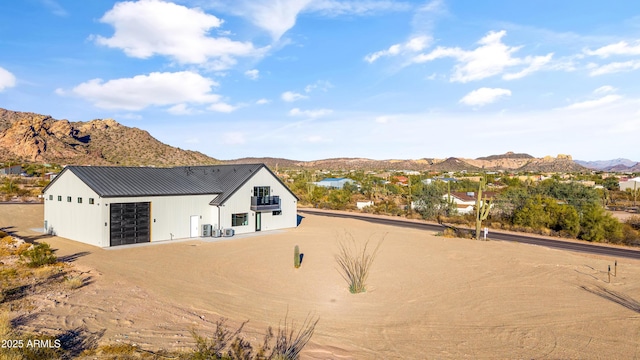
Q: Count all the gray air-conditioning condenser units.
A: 3